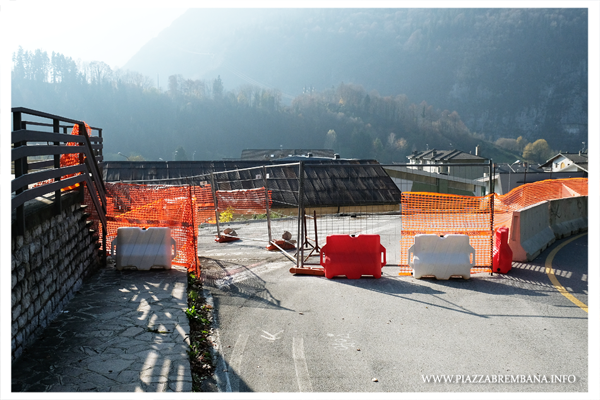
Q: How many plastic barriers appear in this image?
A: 4